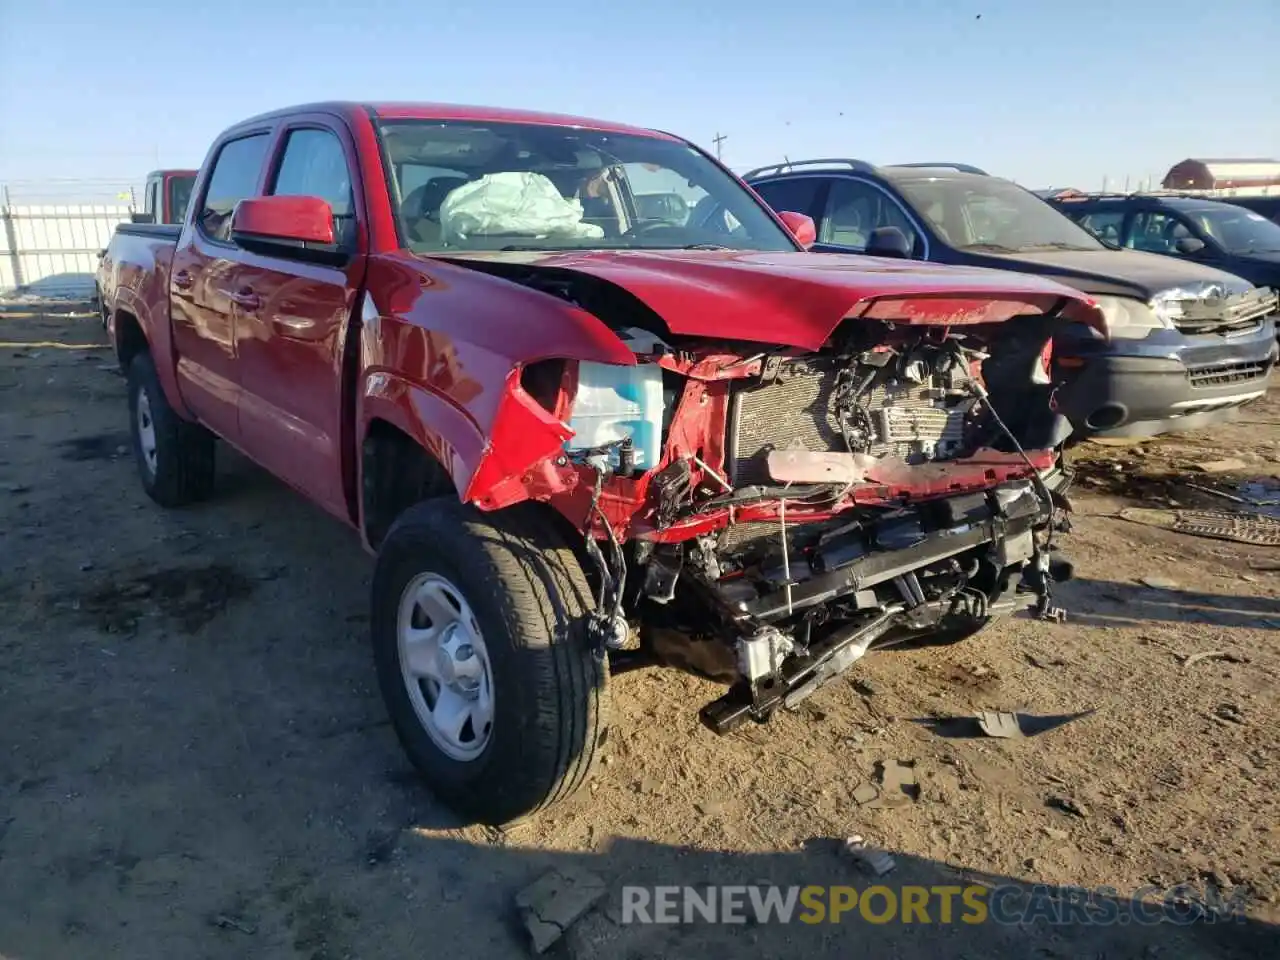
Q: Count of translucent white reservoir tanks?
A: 1